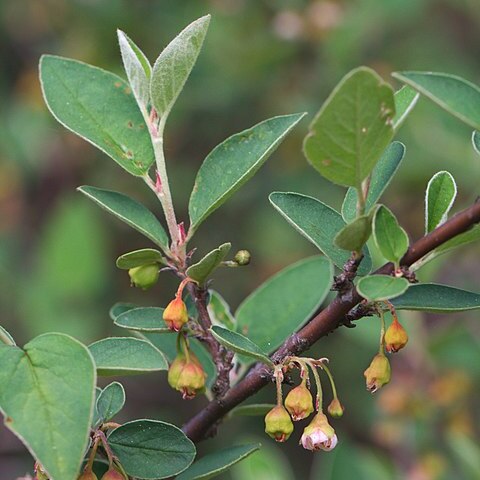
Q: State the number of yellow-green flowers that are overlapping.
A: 2